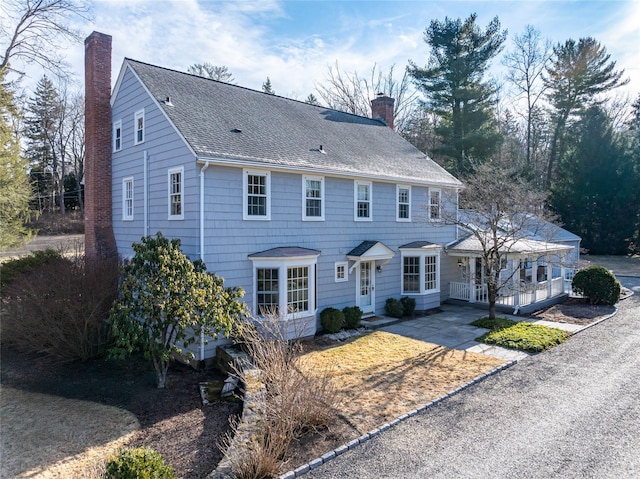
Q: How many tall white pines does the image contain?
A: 2